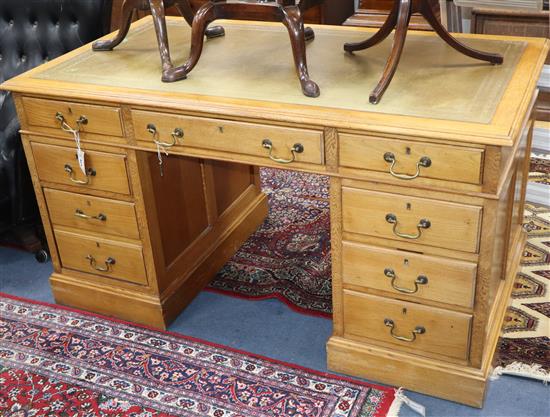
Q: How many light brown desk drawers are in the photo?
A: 9